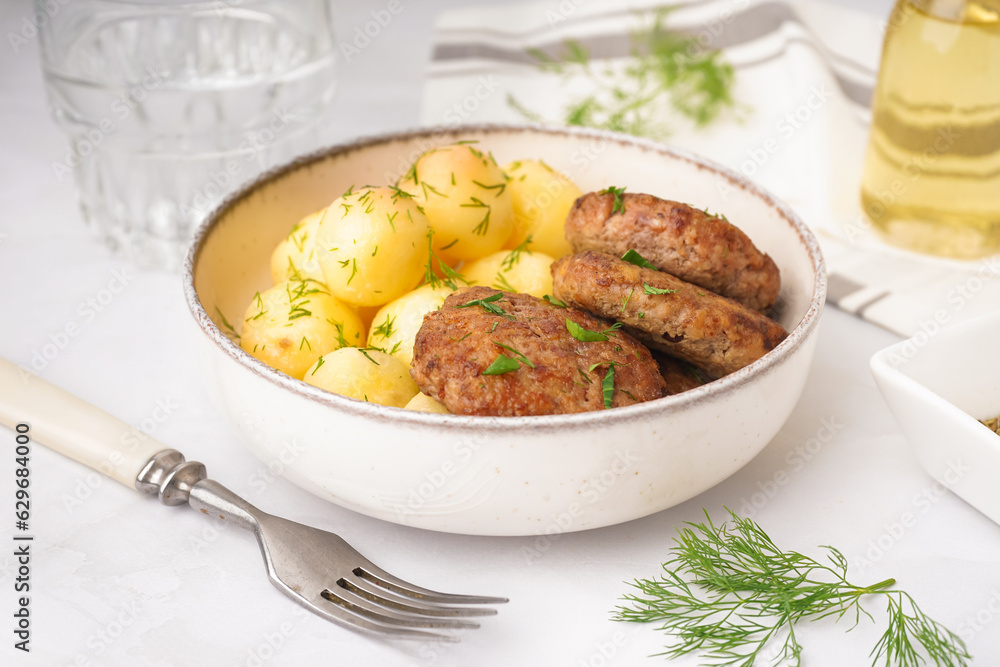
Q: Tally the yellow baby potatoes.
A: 9